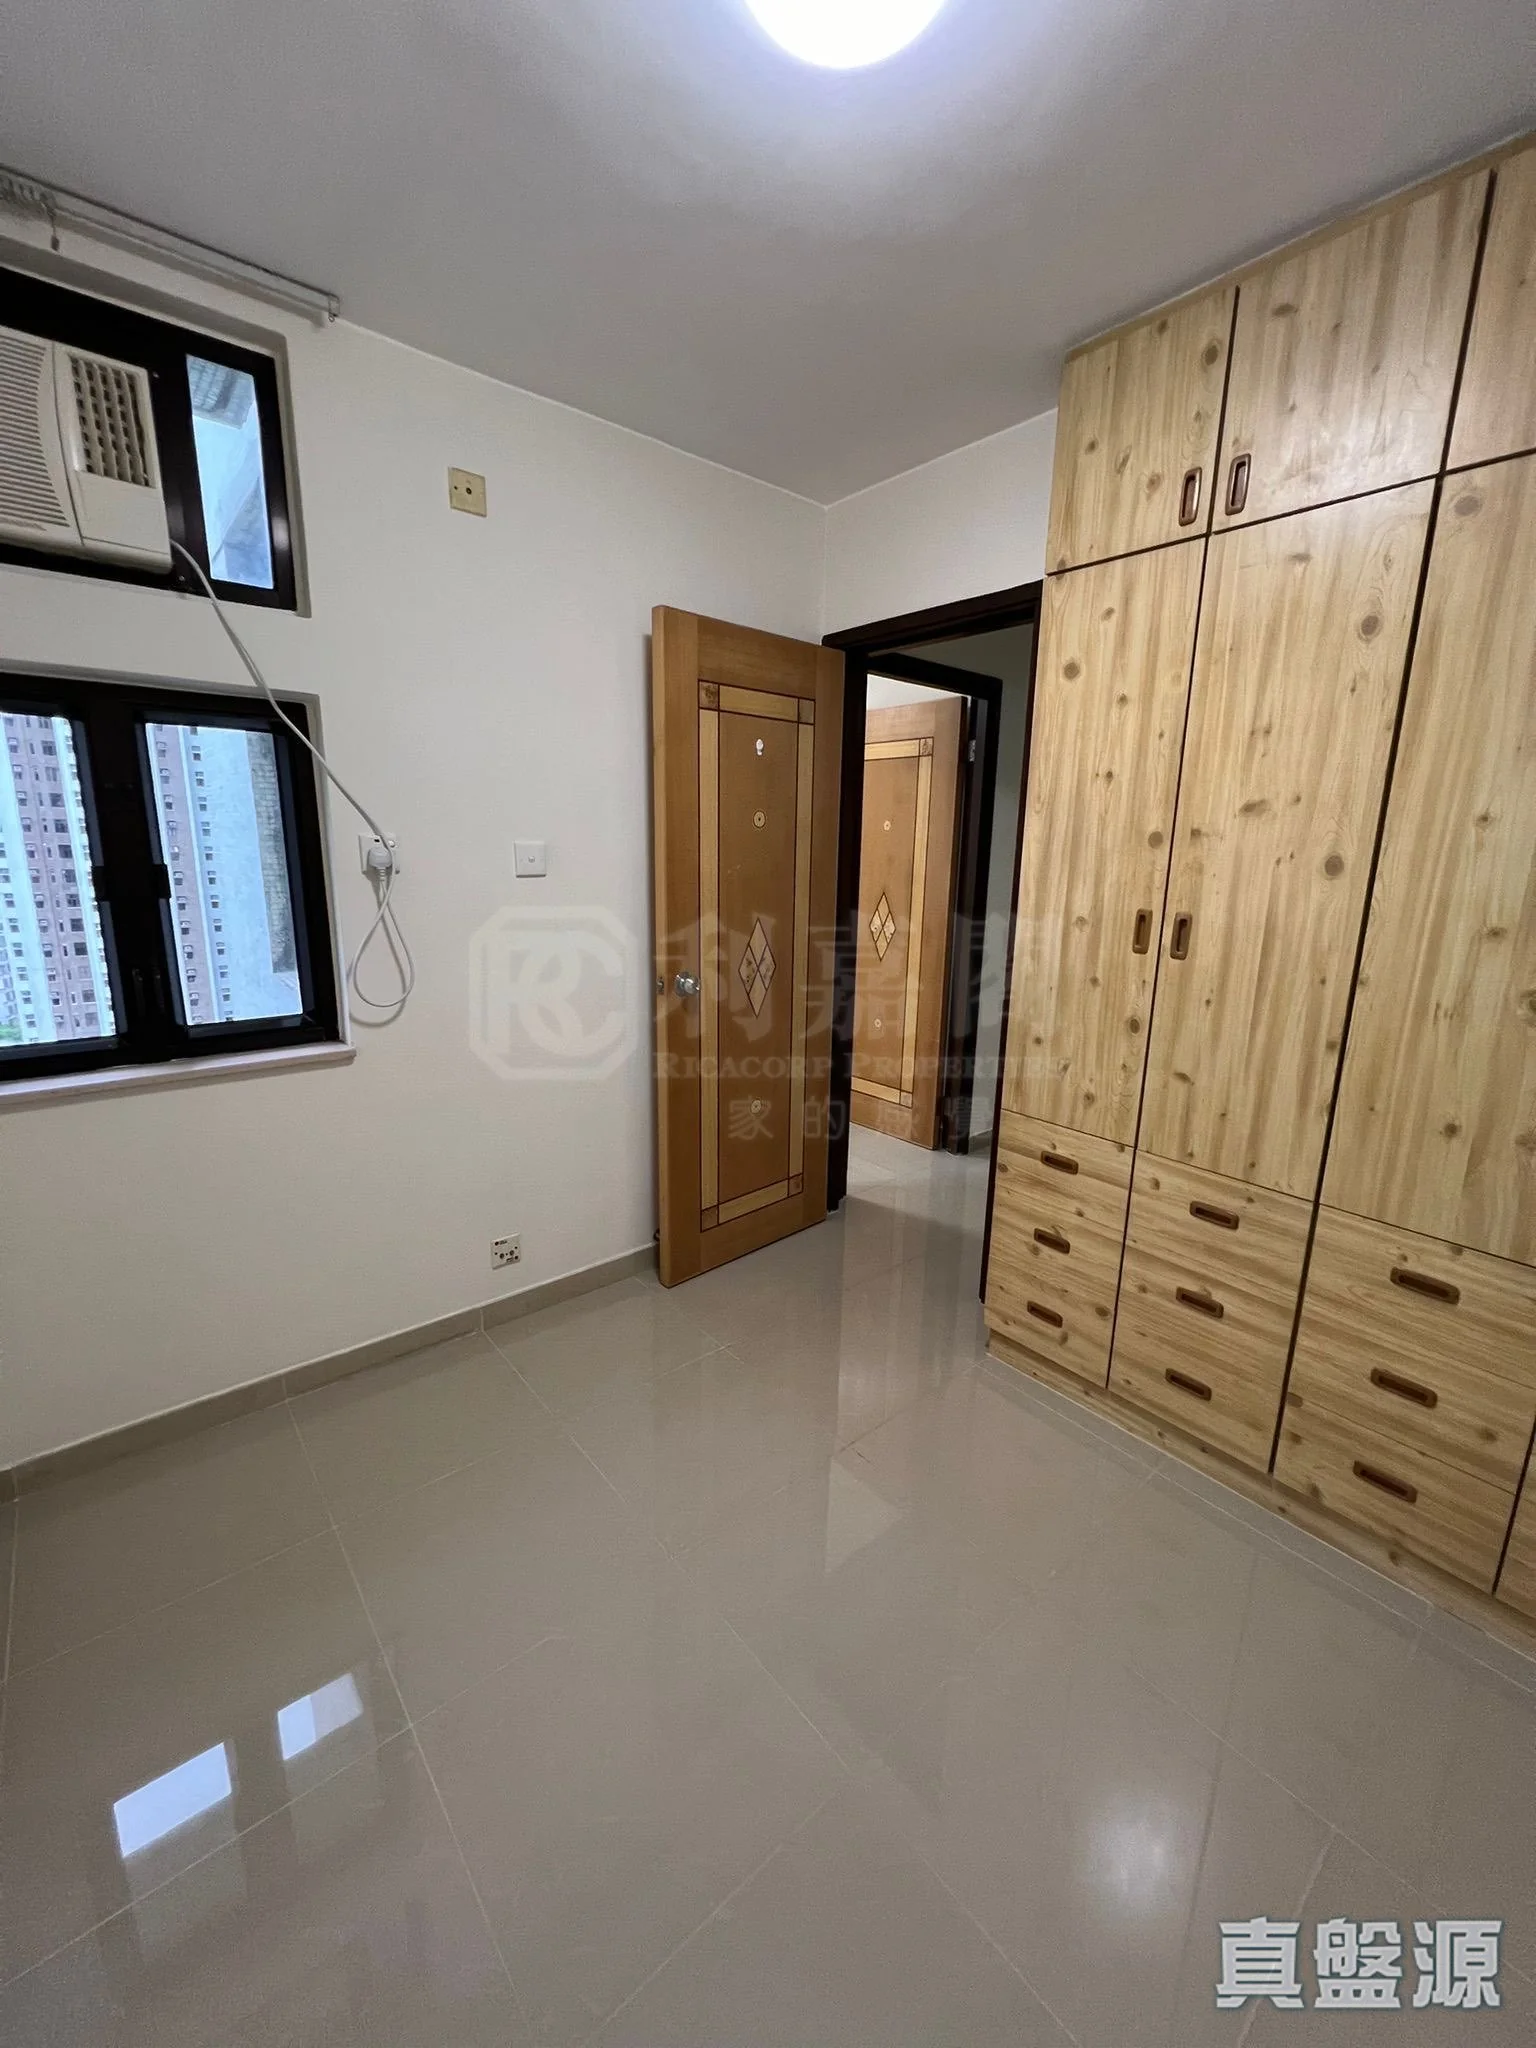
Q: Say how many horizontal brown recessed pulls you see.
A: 9